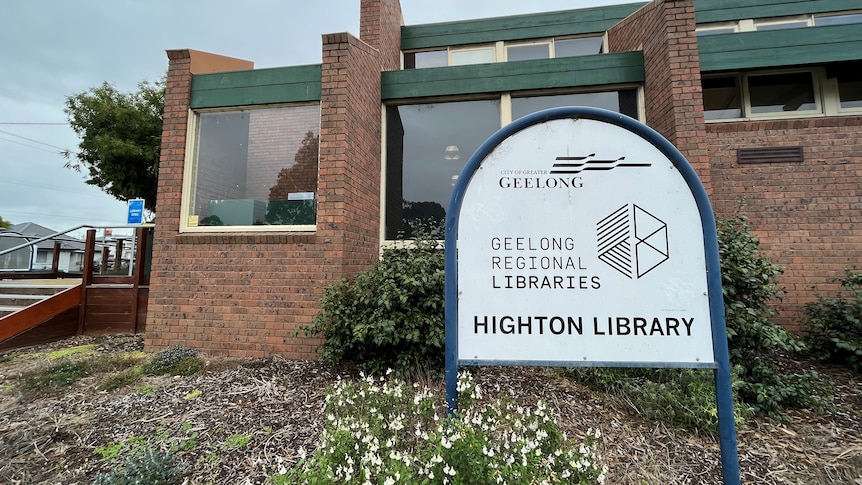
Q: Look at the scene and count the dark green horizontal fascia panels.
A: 5